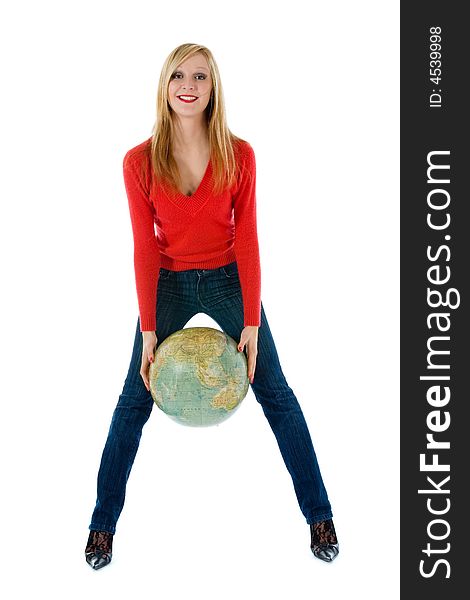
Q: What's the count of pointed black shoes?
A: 2